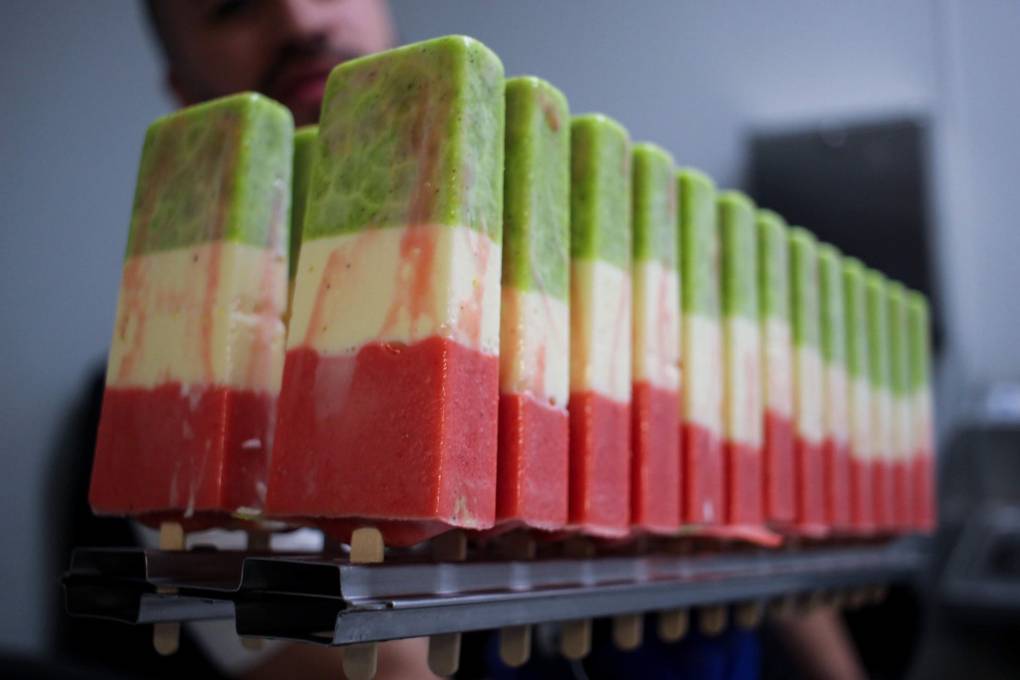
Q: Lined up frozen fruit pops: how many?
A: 15